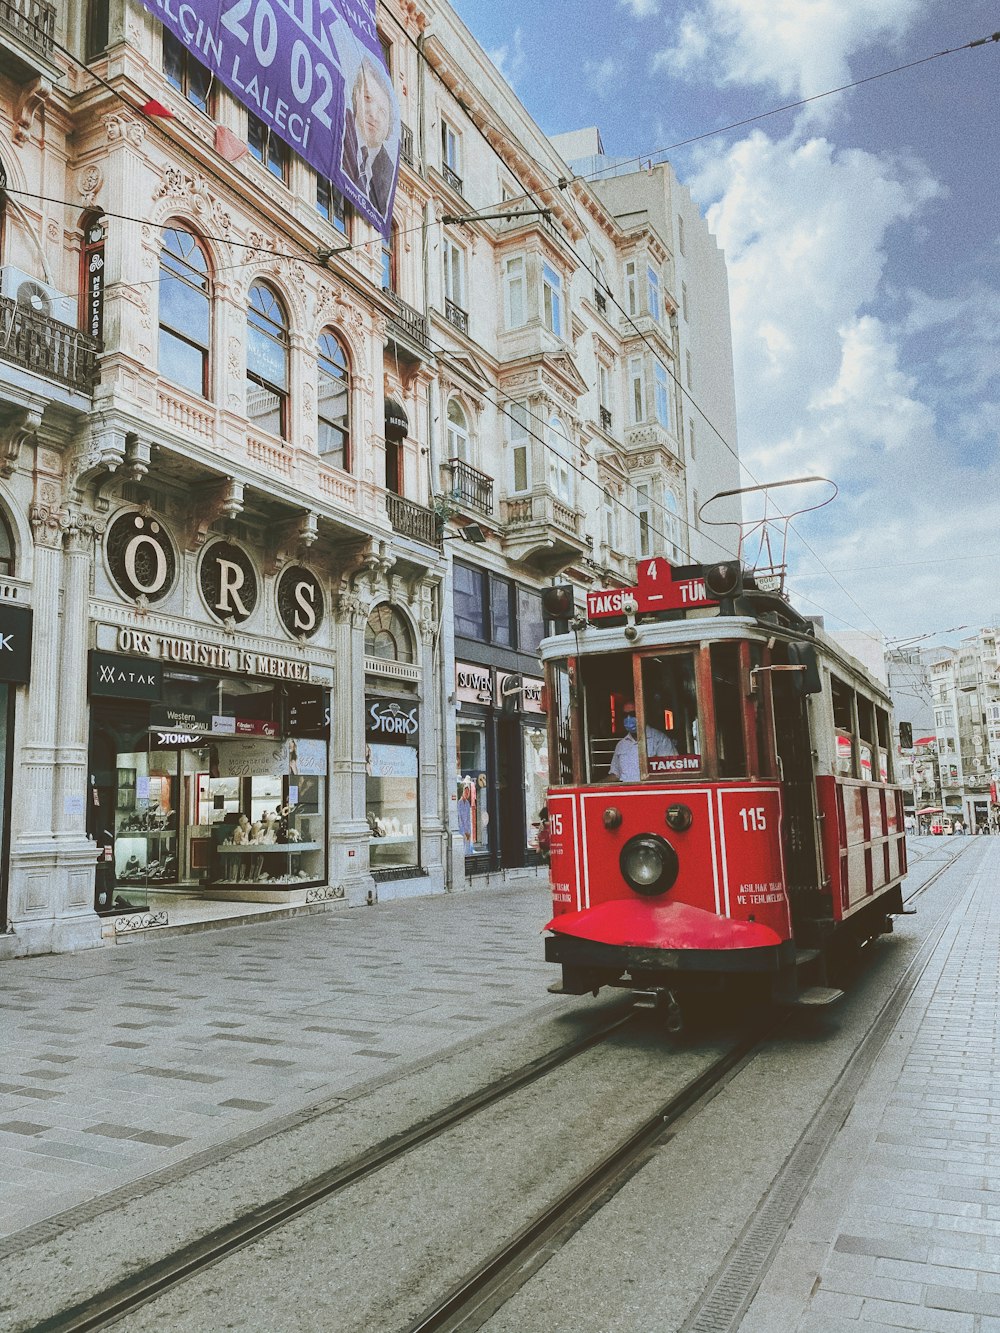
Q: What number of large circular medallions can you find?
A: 3